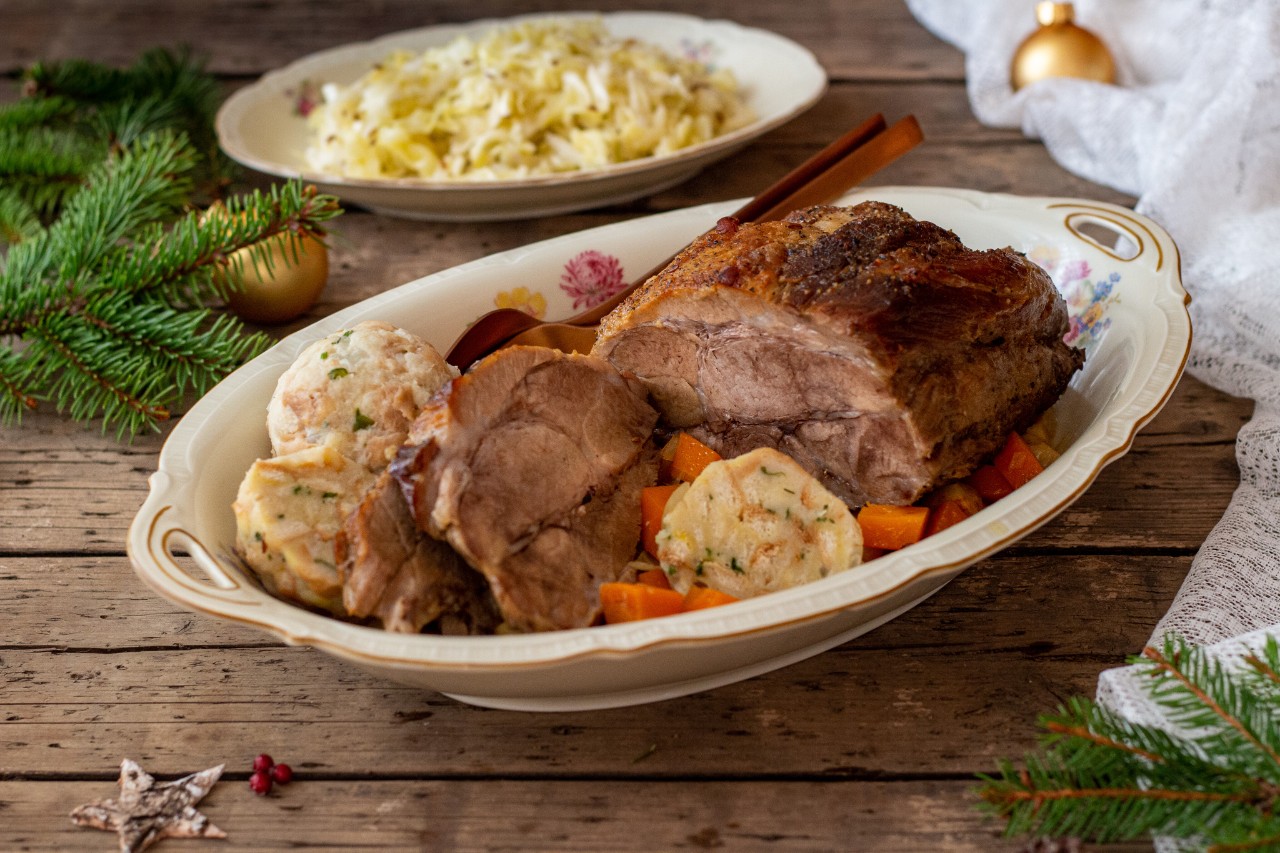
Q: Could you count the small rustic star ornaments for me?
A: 1